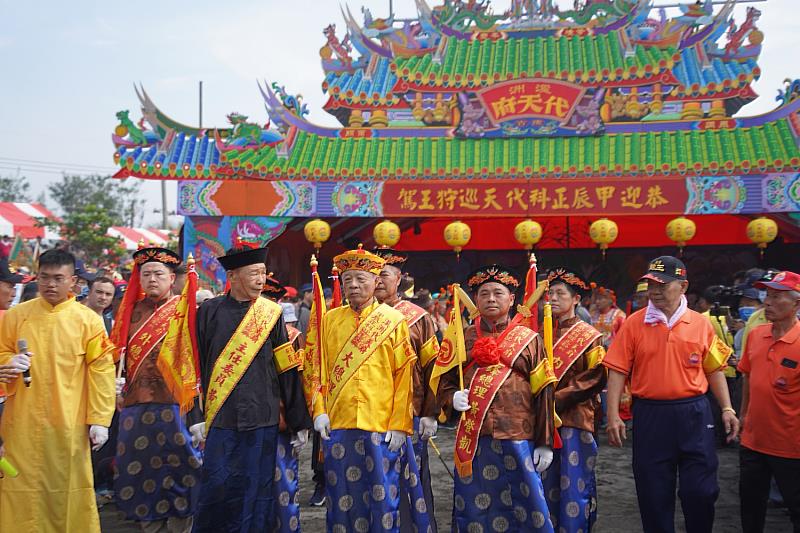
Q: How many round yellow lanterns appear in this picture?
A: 7